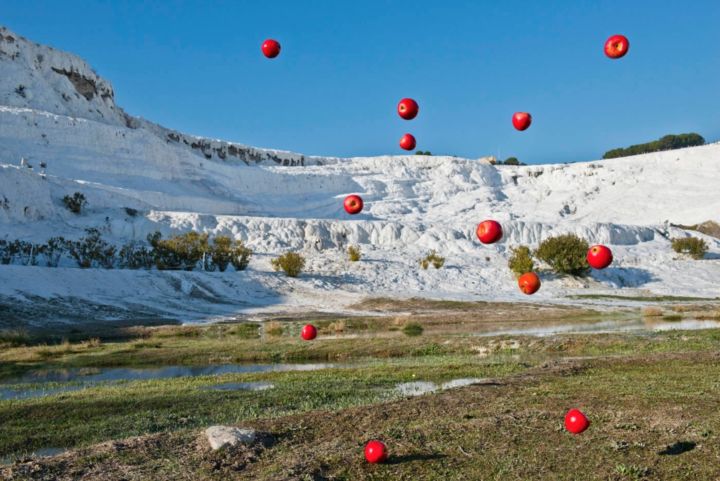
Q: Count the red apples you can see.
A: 12